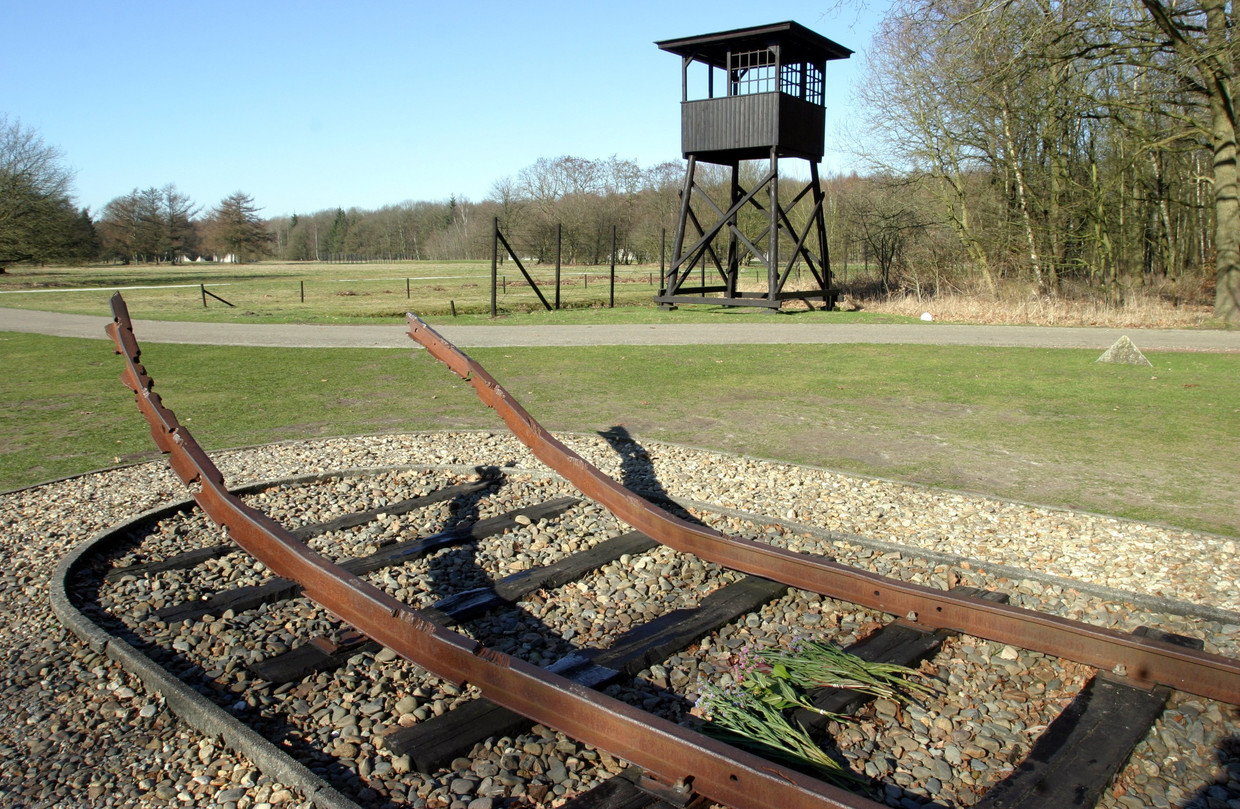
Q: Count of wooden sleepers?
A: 6